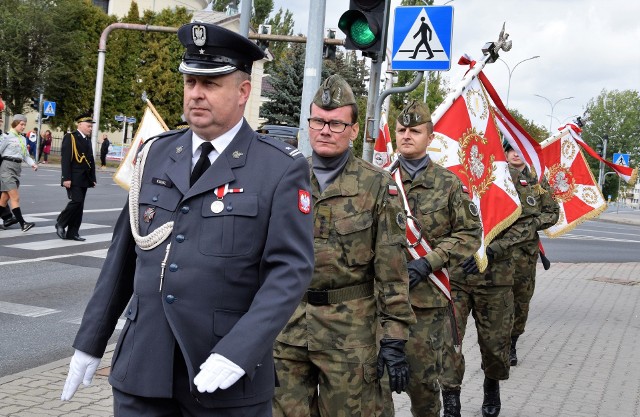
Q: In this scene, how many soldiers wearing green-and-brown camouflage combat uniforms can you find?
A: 4